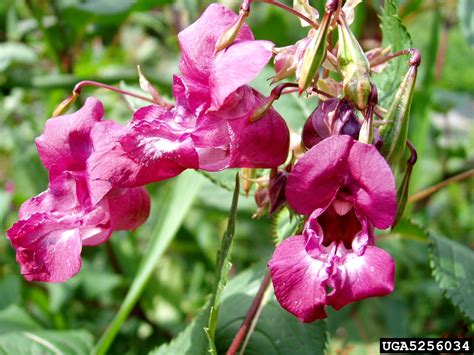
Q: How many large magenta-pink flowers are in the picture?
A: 3